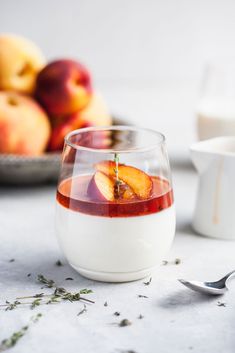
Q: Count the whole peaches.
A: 5